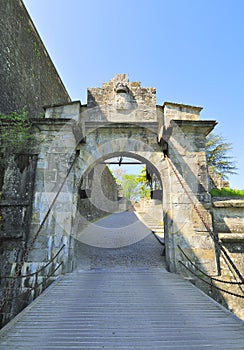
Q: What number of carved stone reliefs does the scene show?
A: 1